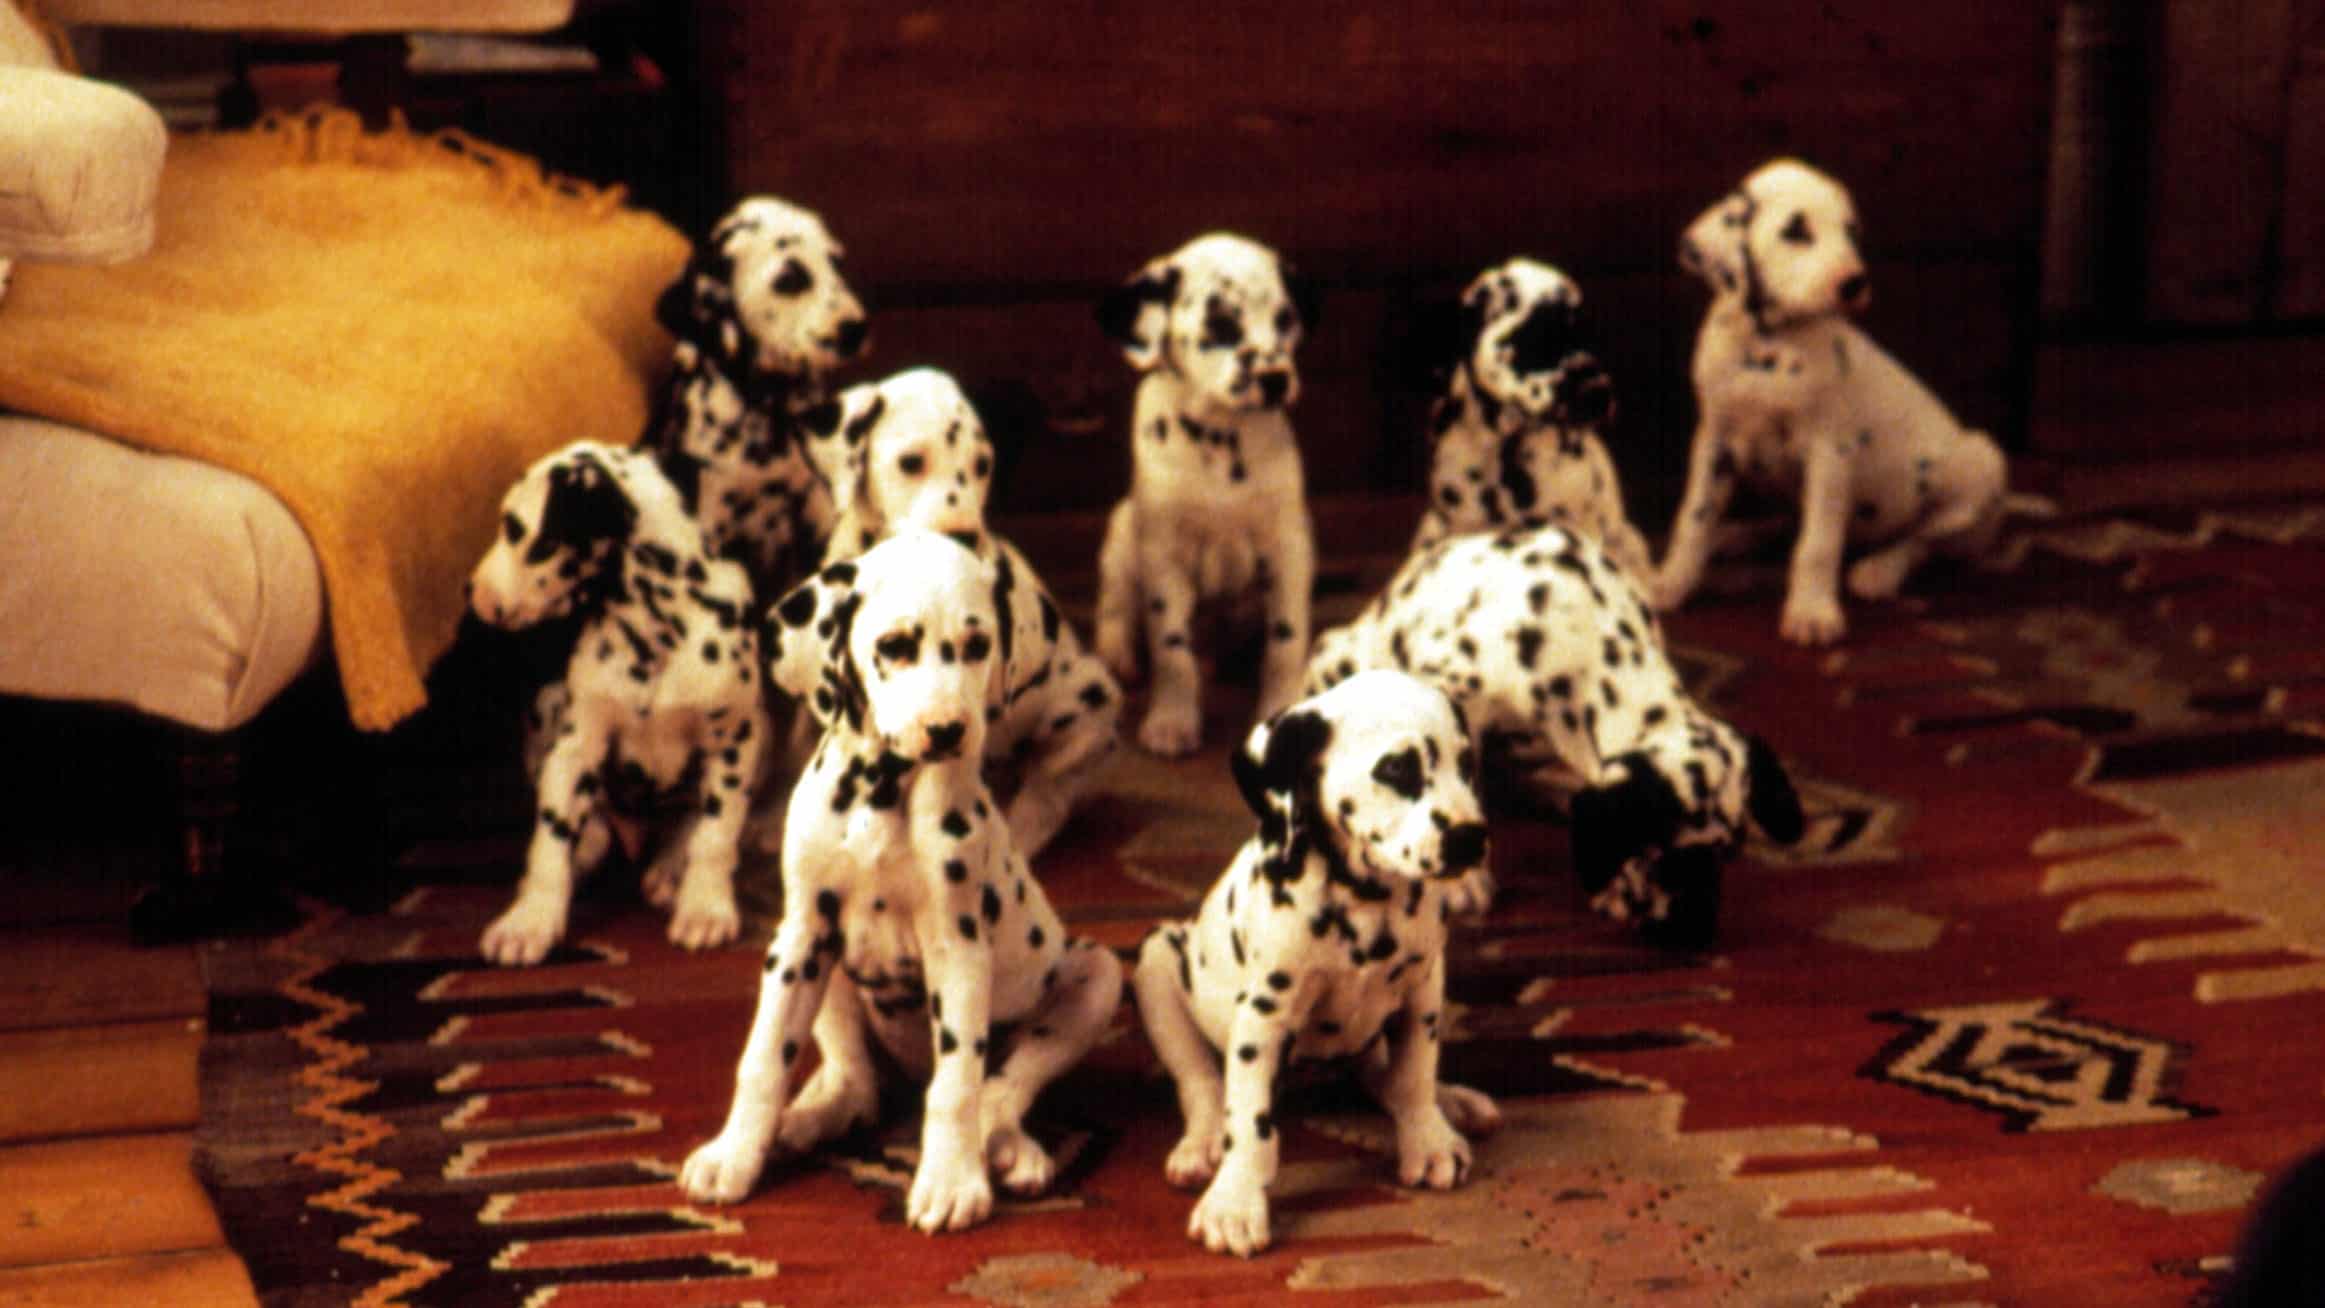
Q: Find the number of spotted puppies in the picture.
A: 9